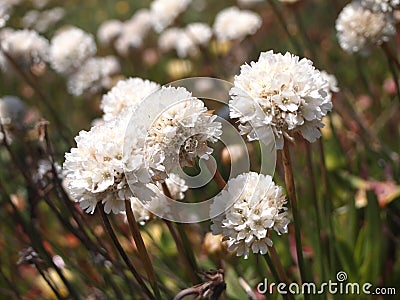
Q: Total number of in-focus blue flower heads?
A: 0